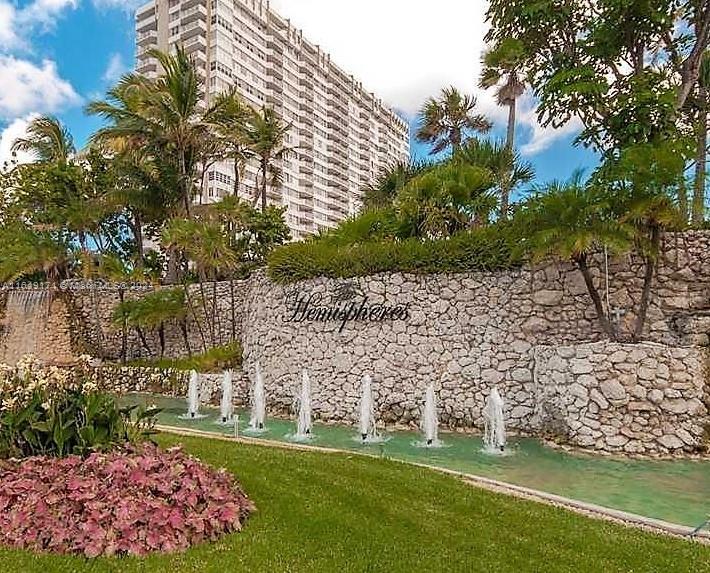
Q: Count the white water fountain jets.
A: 7